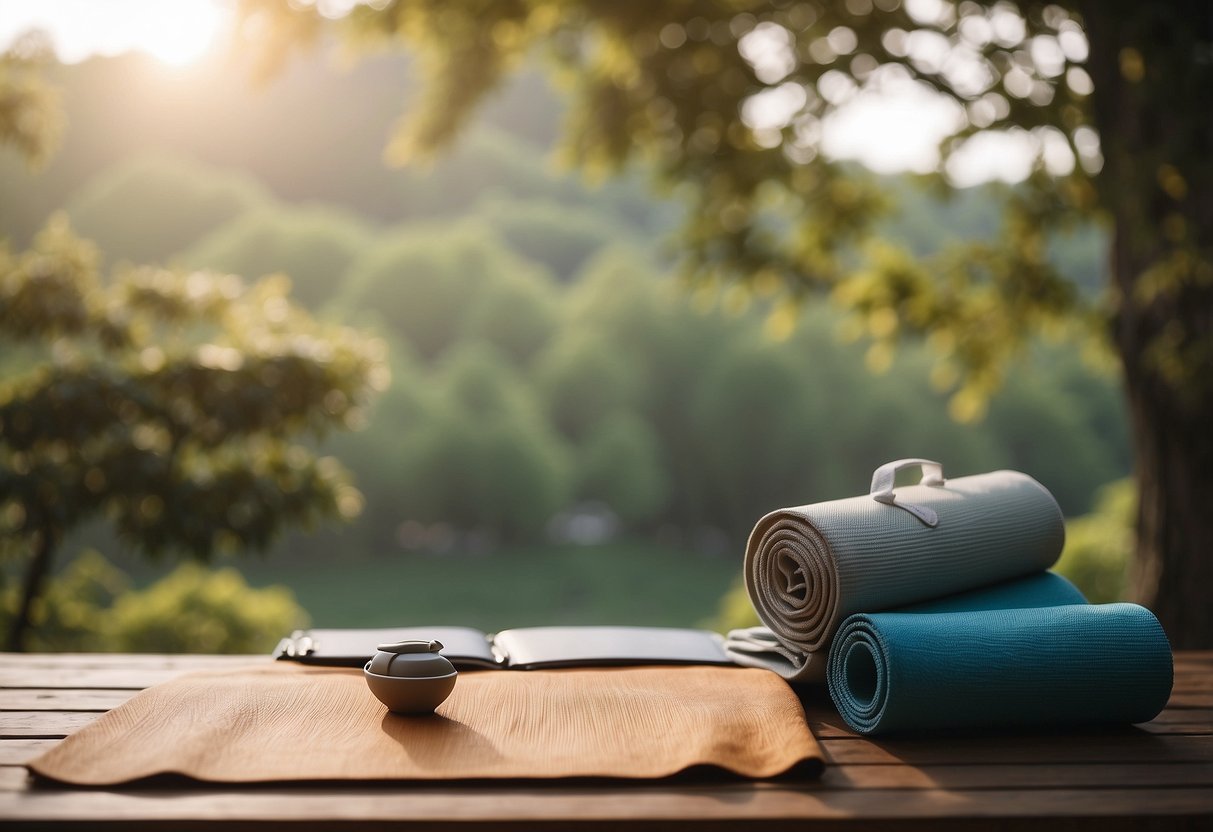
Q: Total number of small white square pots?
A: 0